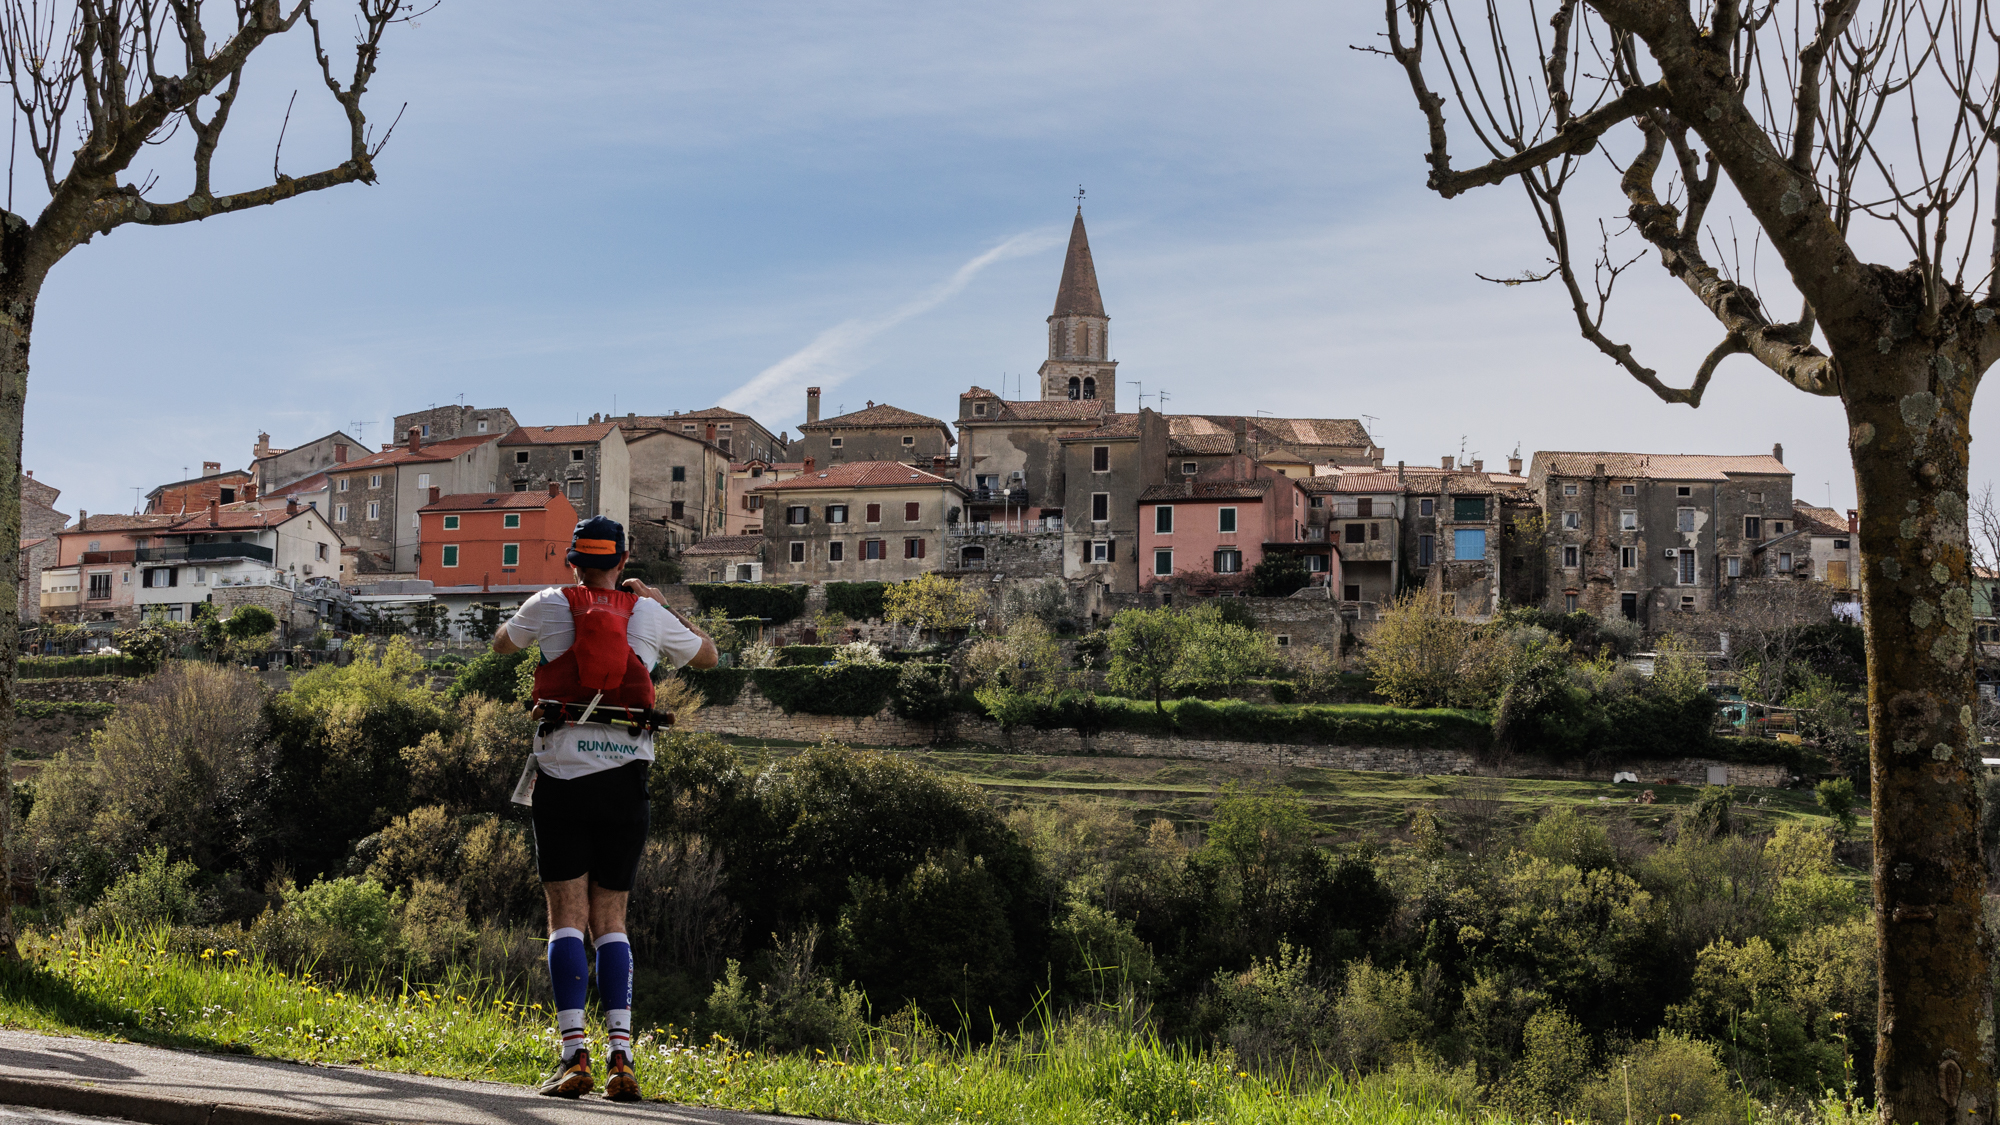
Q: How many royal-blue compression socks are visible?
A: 2